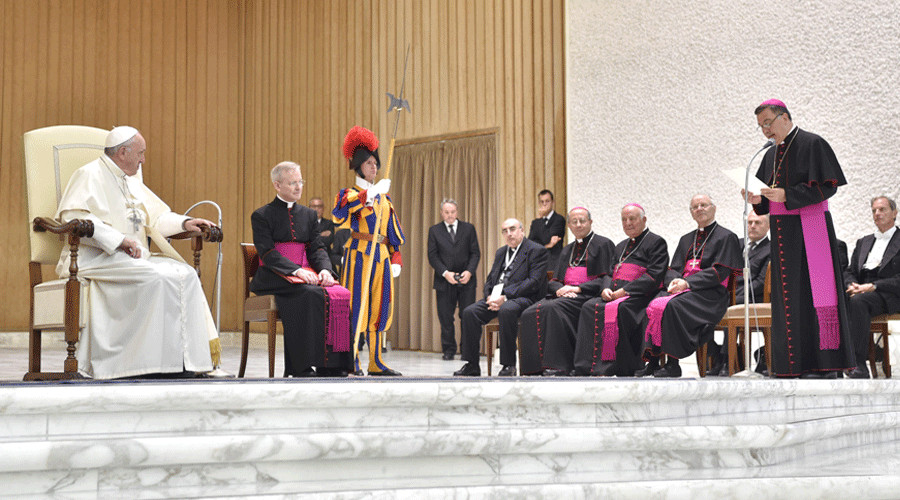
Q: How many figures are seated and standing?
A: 13